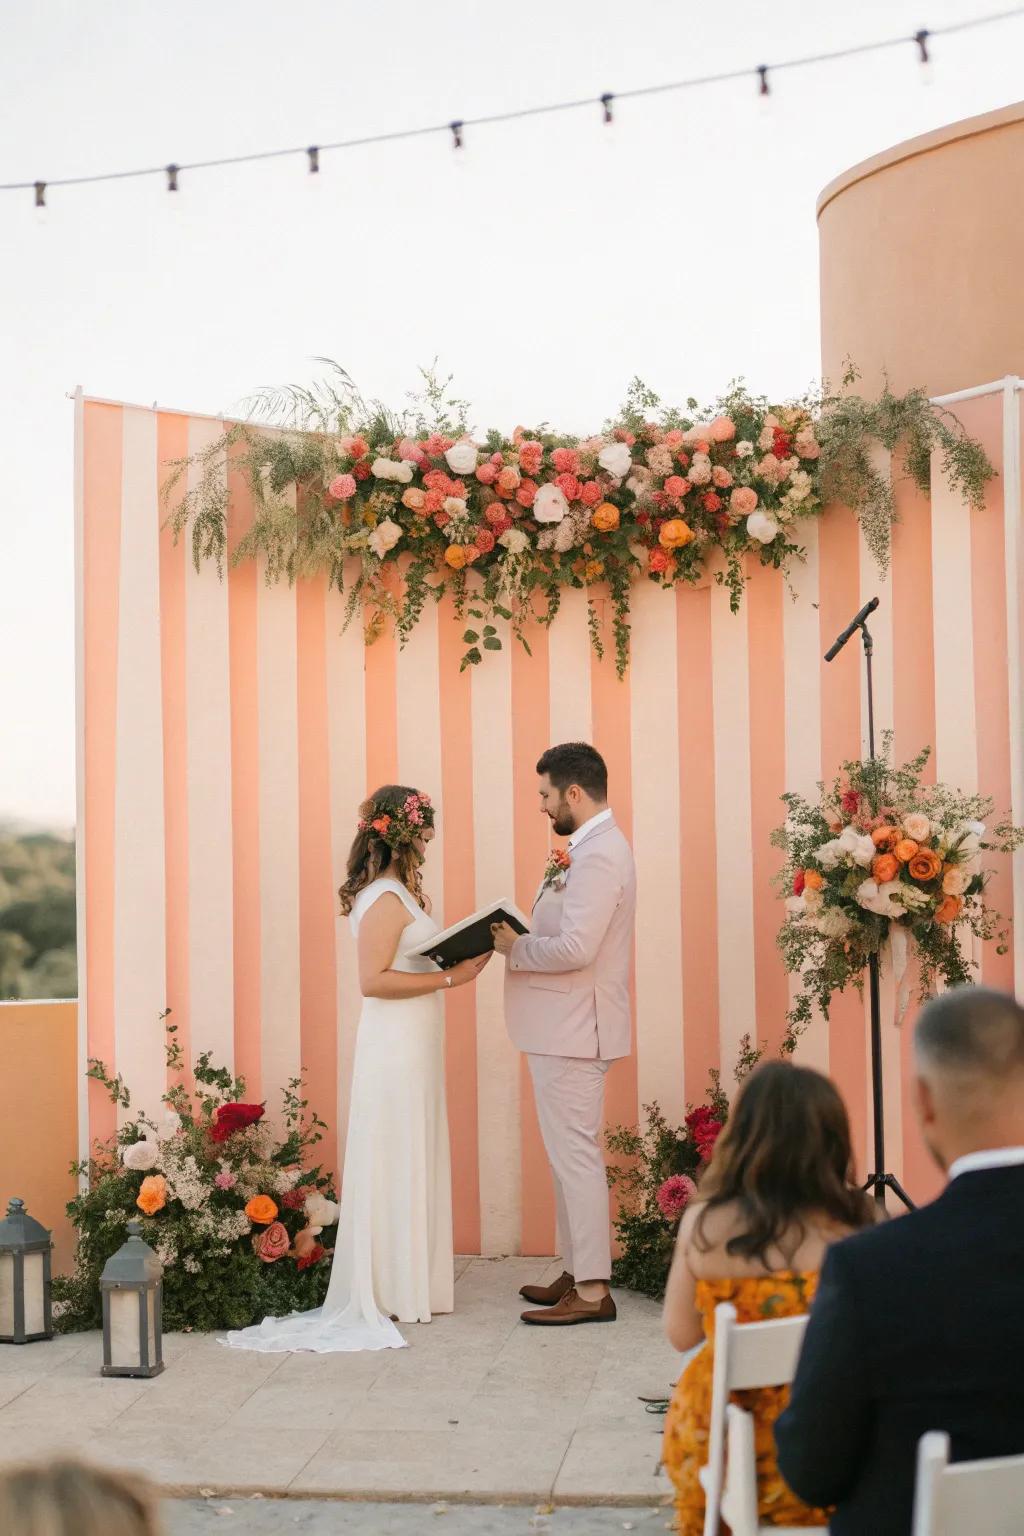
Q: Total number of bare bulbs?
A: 7